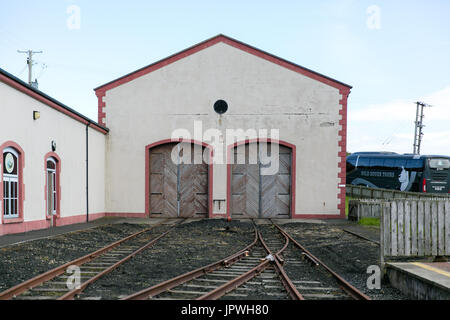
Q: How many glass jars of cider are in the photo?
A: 0